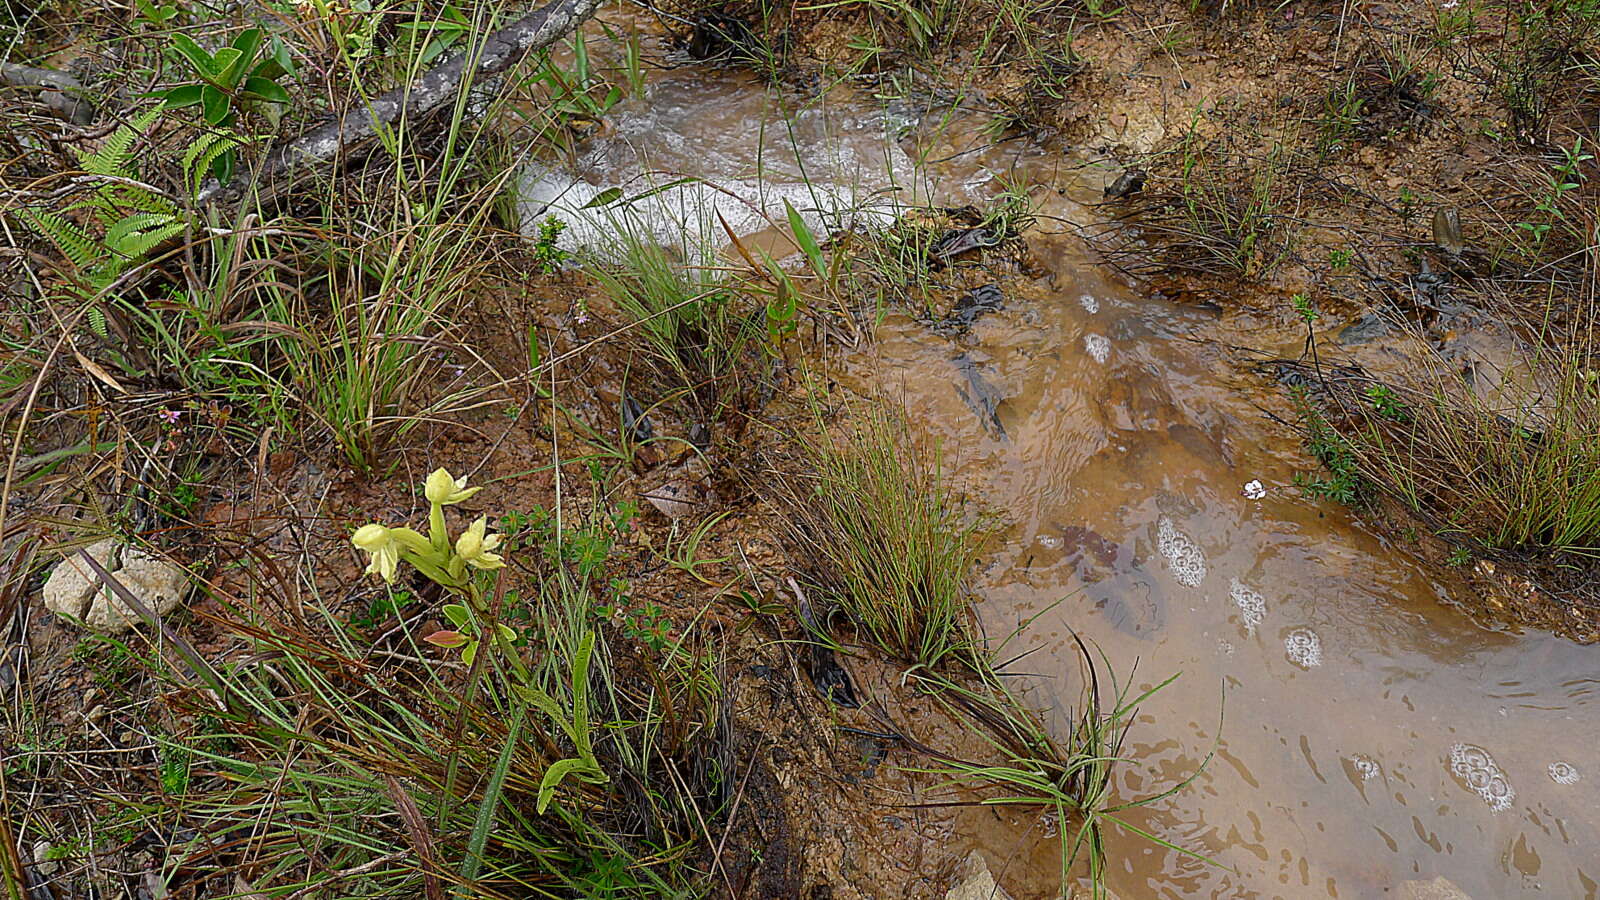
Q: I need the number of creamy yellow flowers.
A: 3